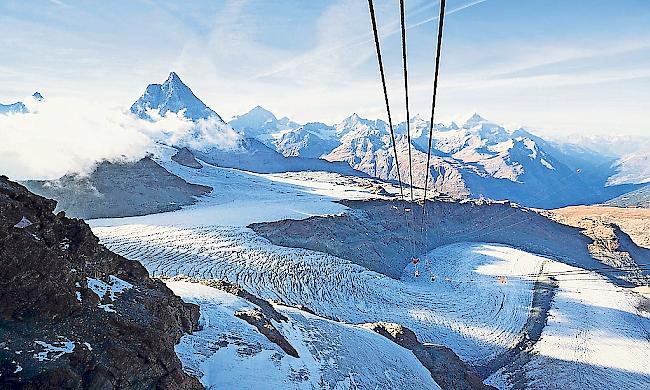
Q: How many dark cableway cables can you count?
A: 3